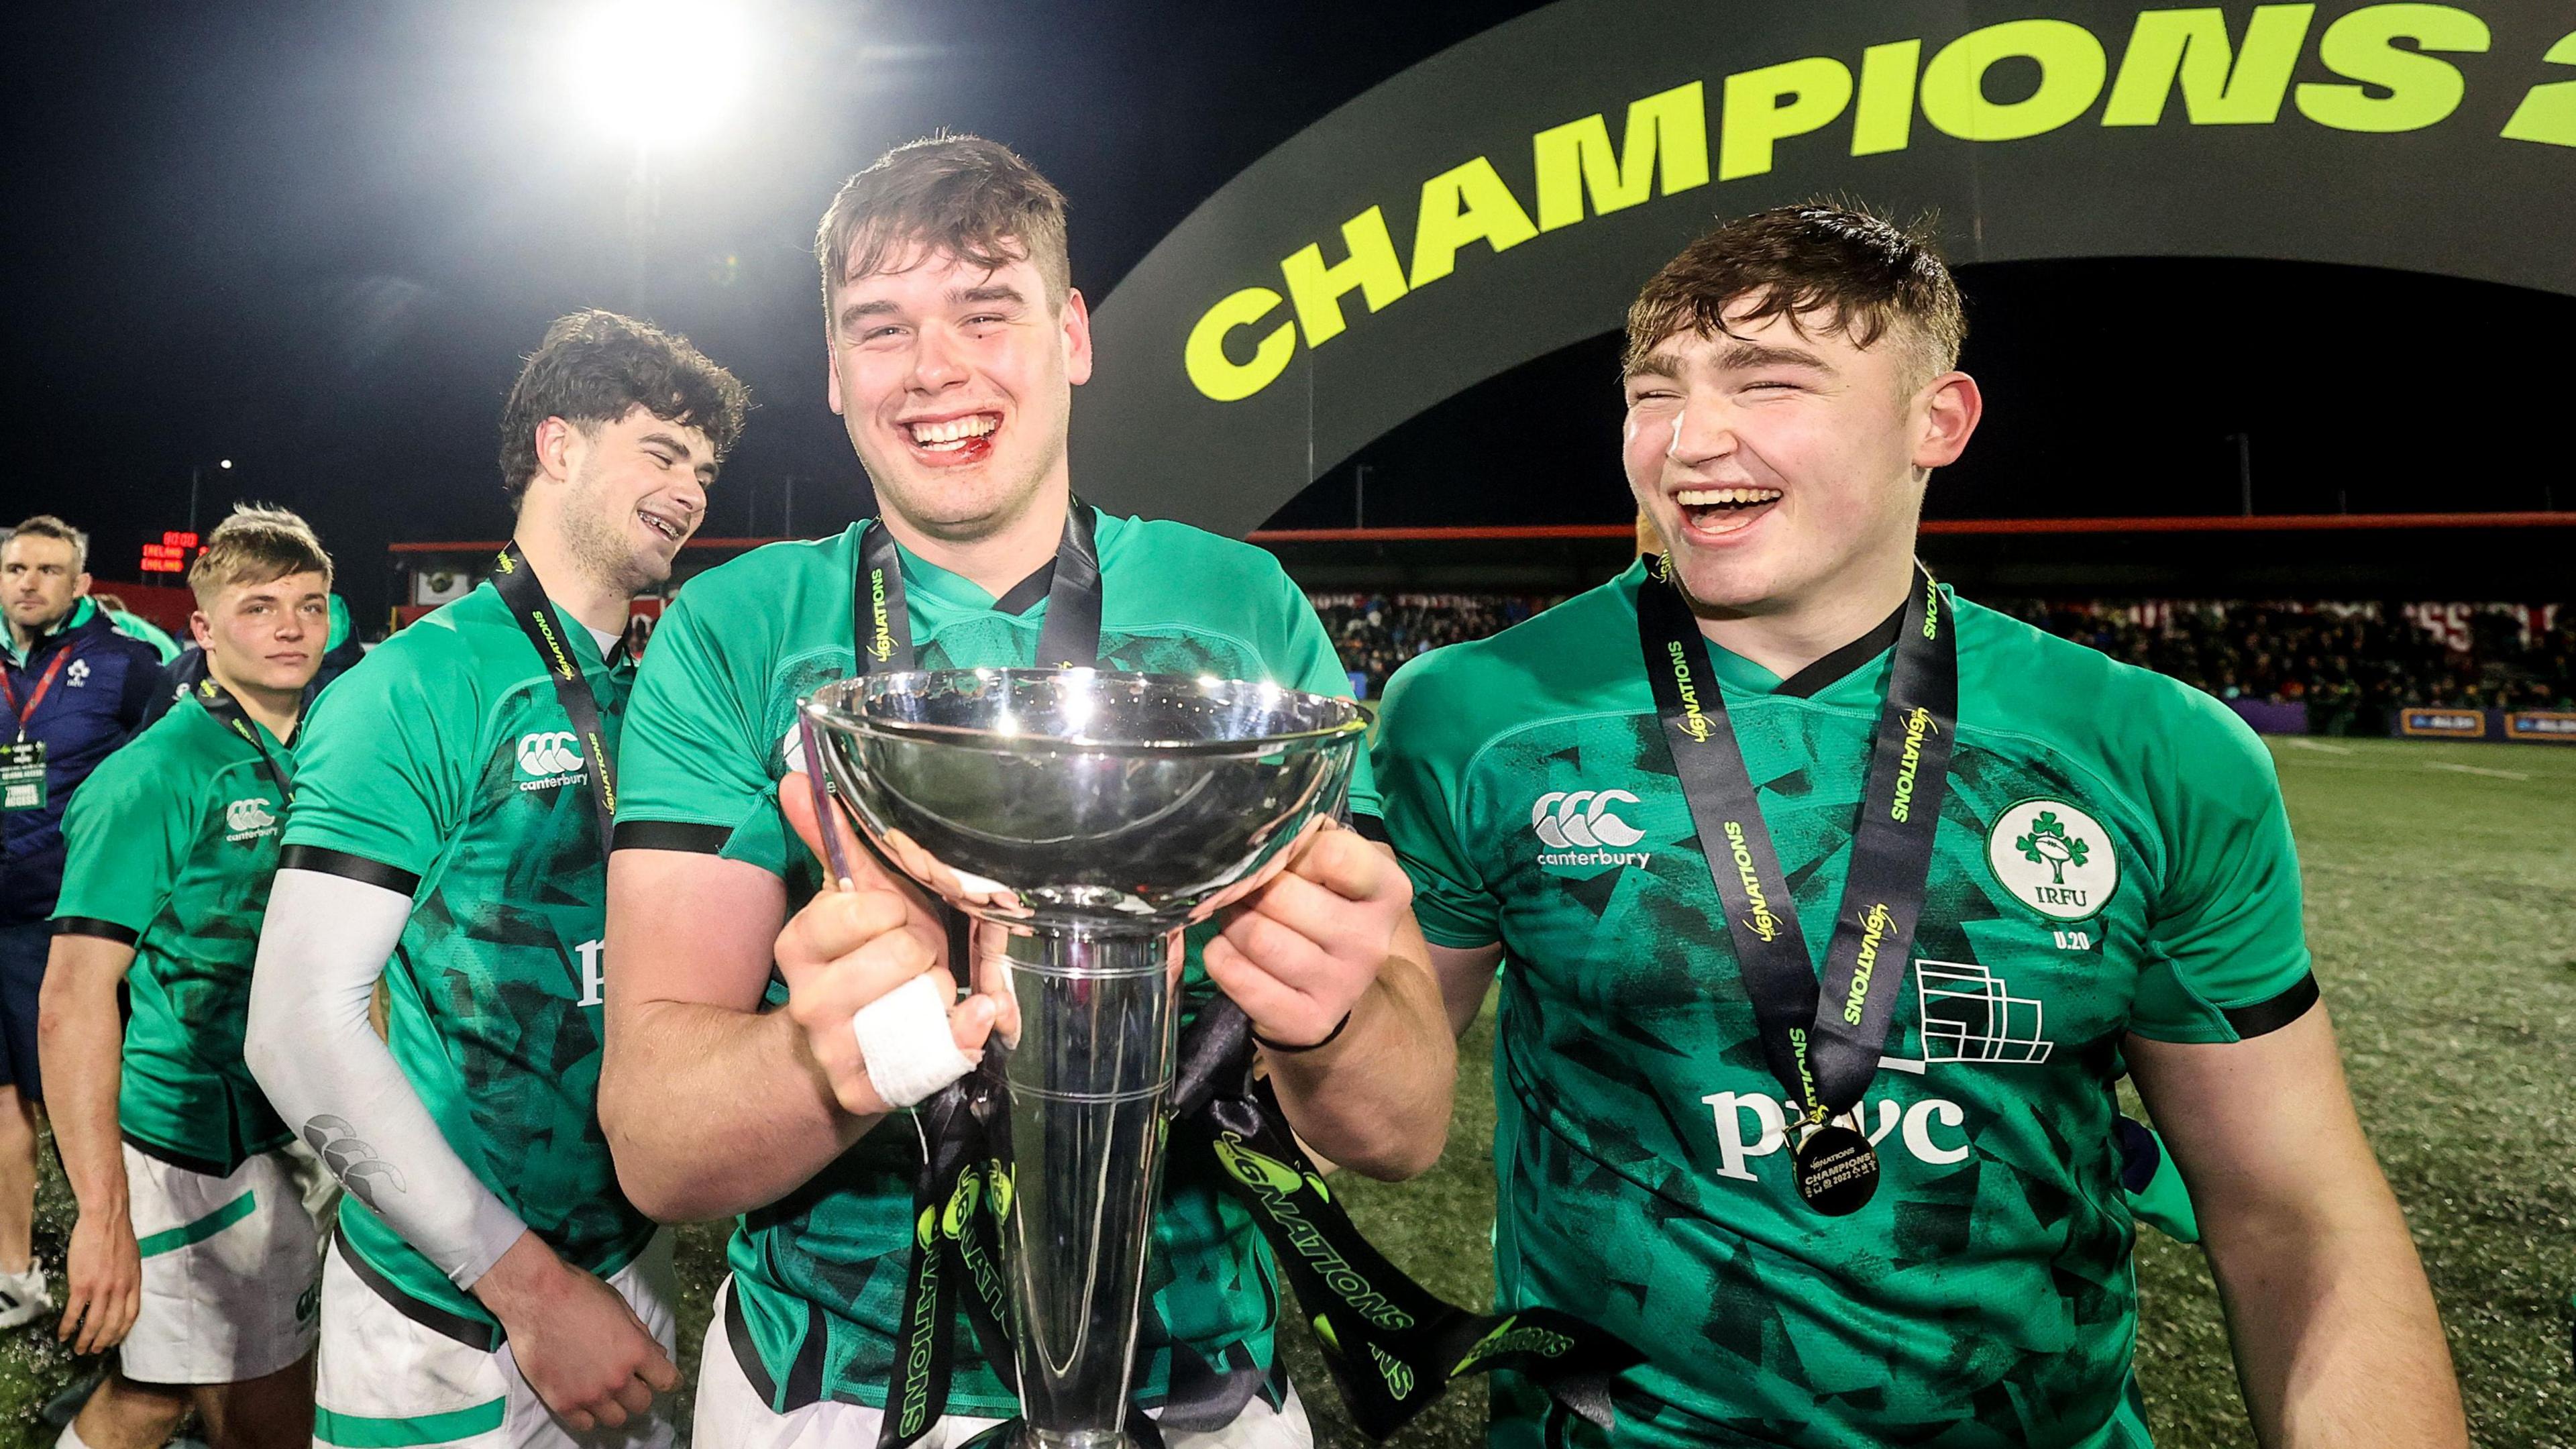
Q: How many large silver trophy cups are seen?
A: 1